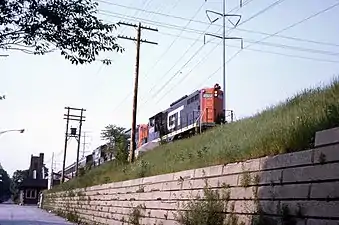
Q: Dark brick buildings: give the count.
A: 1